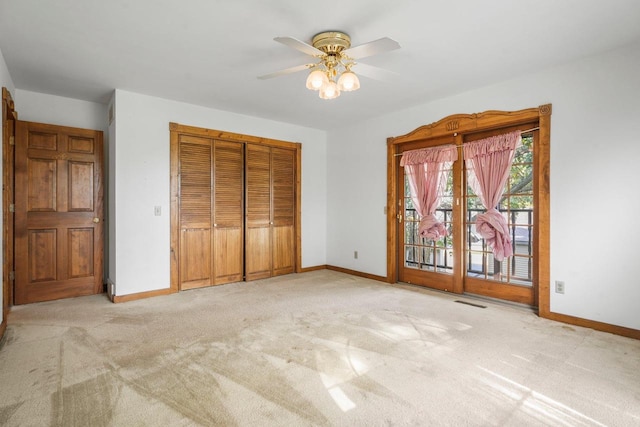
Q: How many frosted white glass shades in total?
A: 3